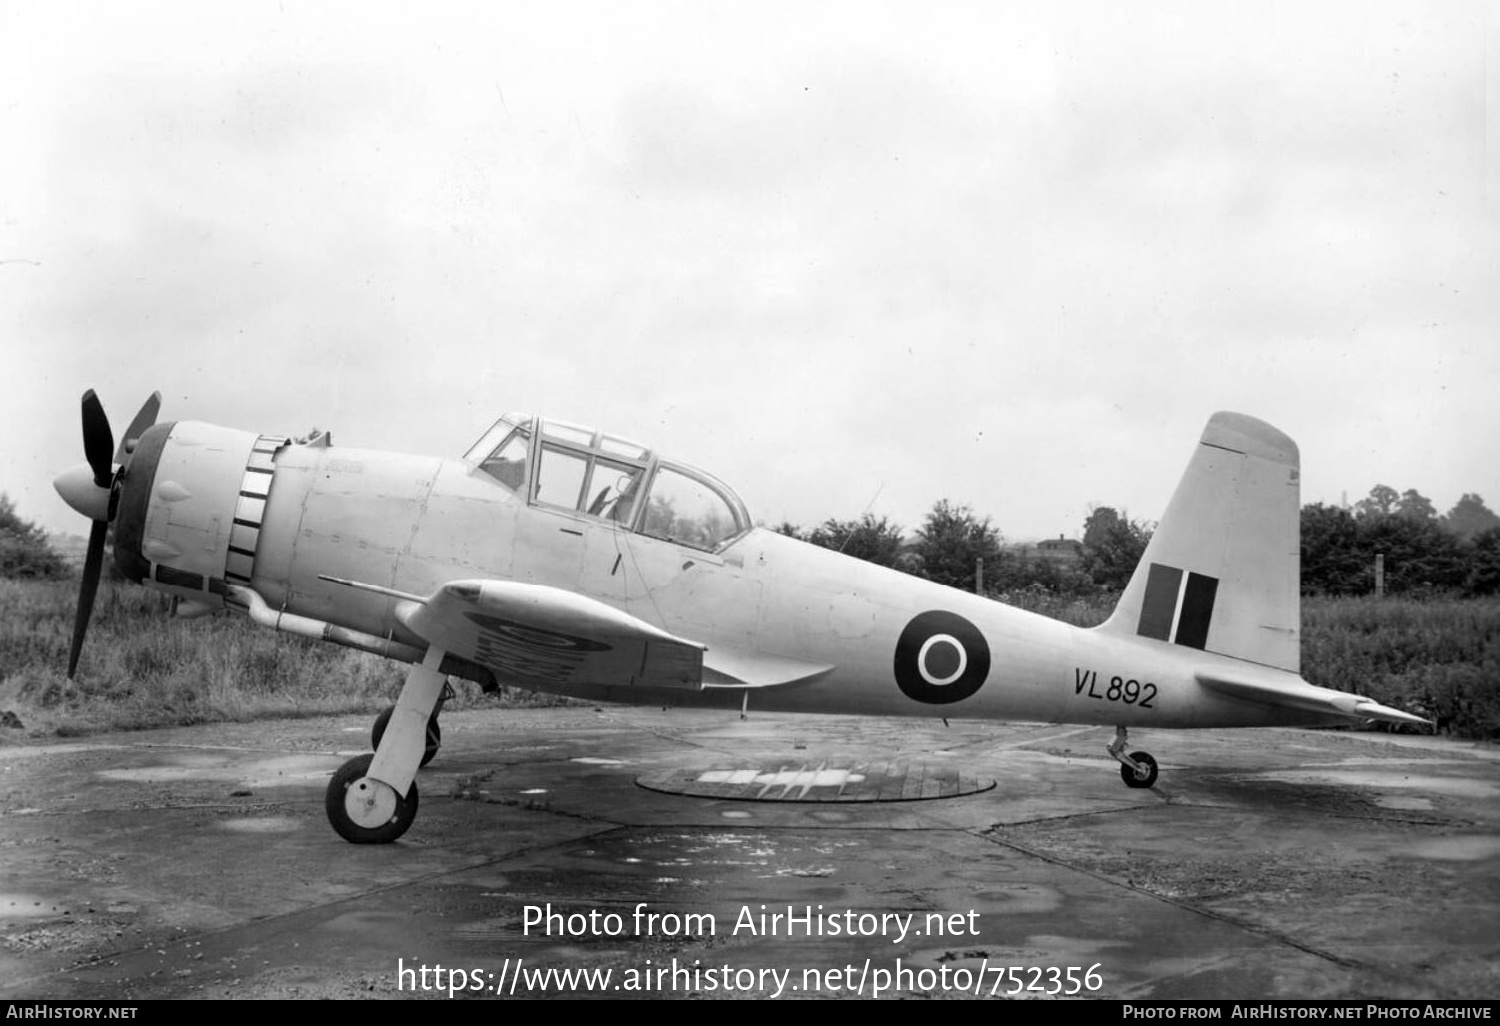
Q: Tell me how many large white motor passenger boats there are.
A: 0